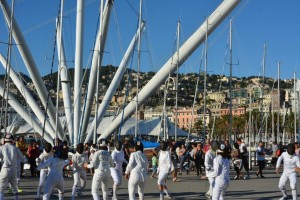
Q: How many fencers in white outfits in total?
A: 11